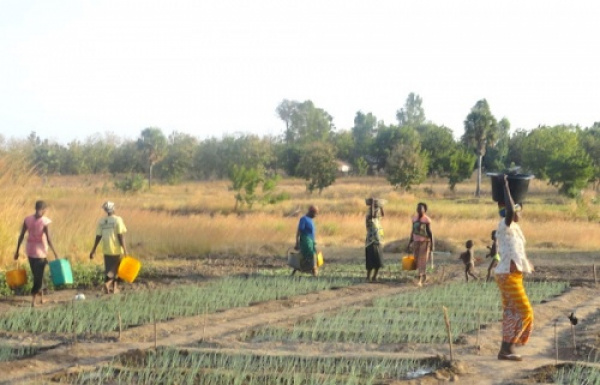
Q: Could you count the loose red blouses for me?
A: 0